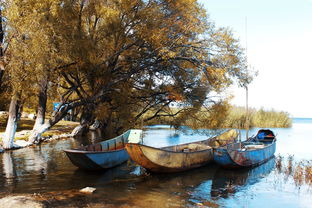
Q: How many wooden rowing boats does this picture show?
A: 3